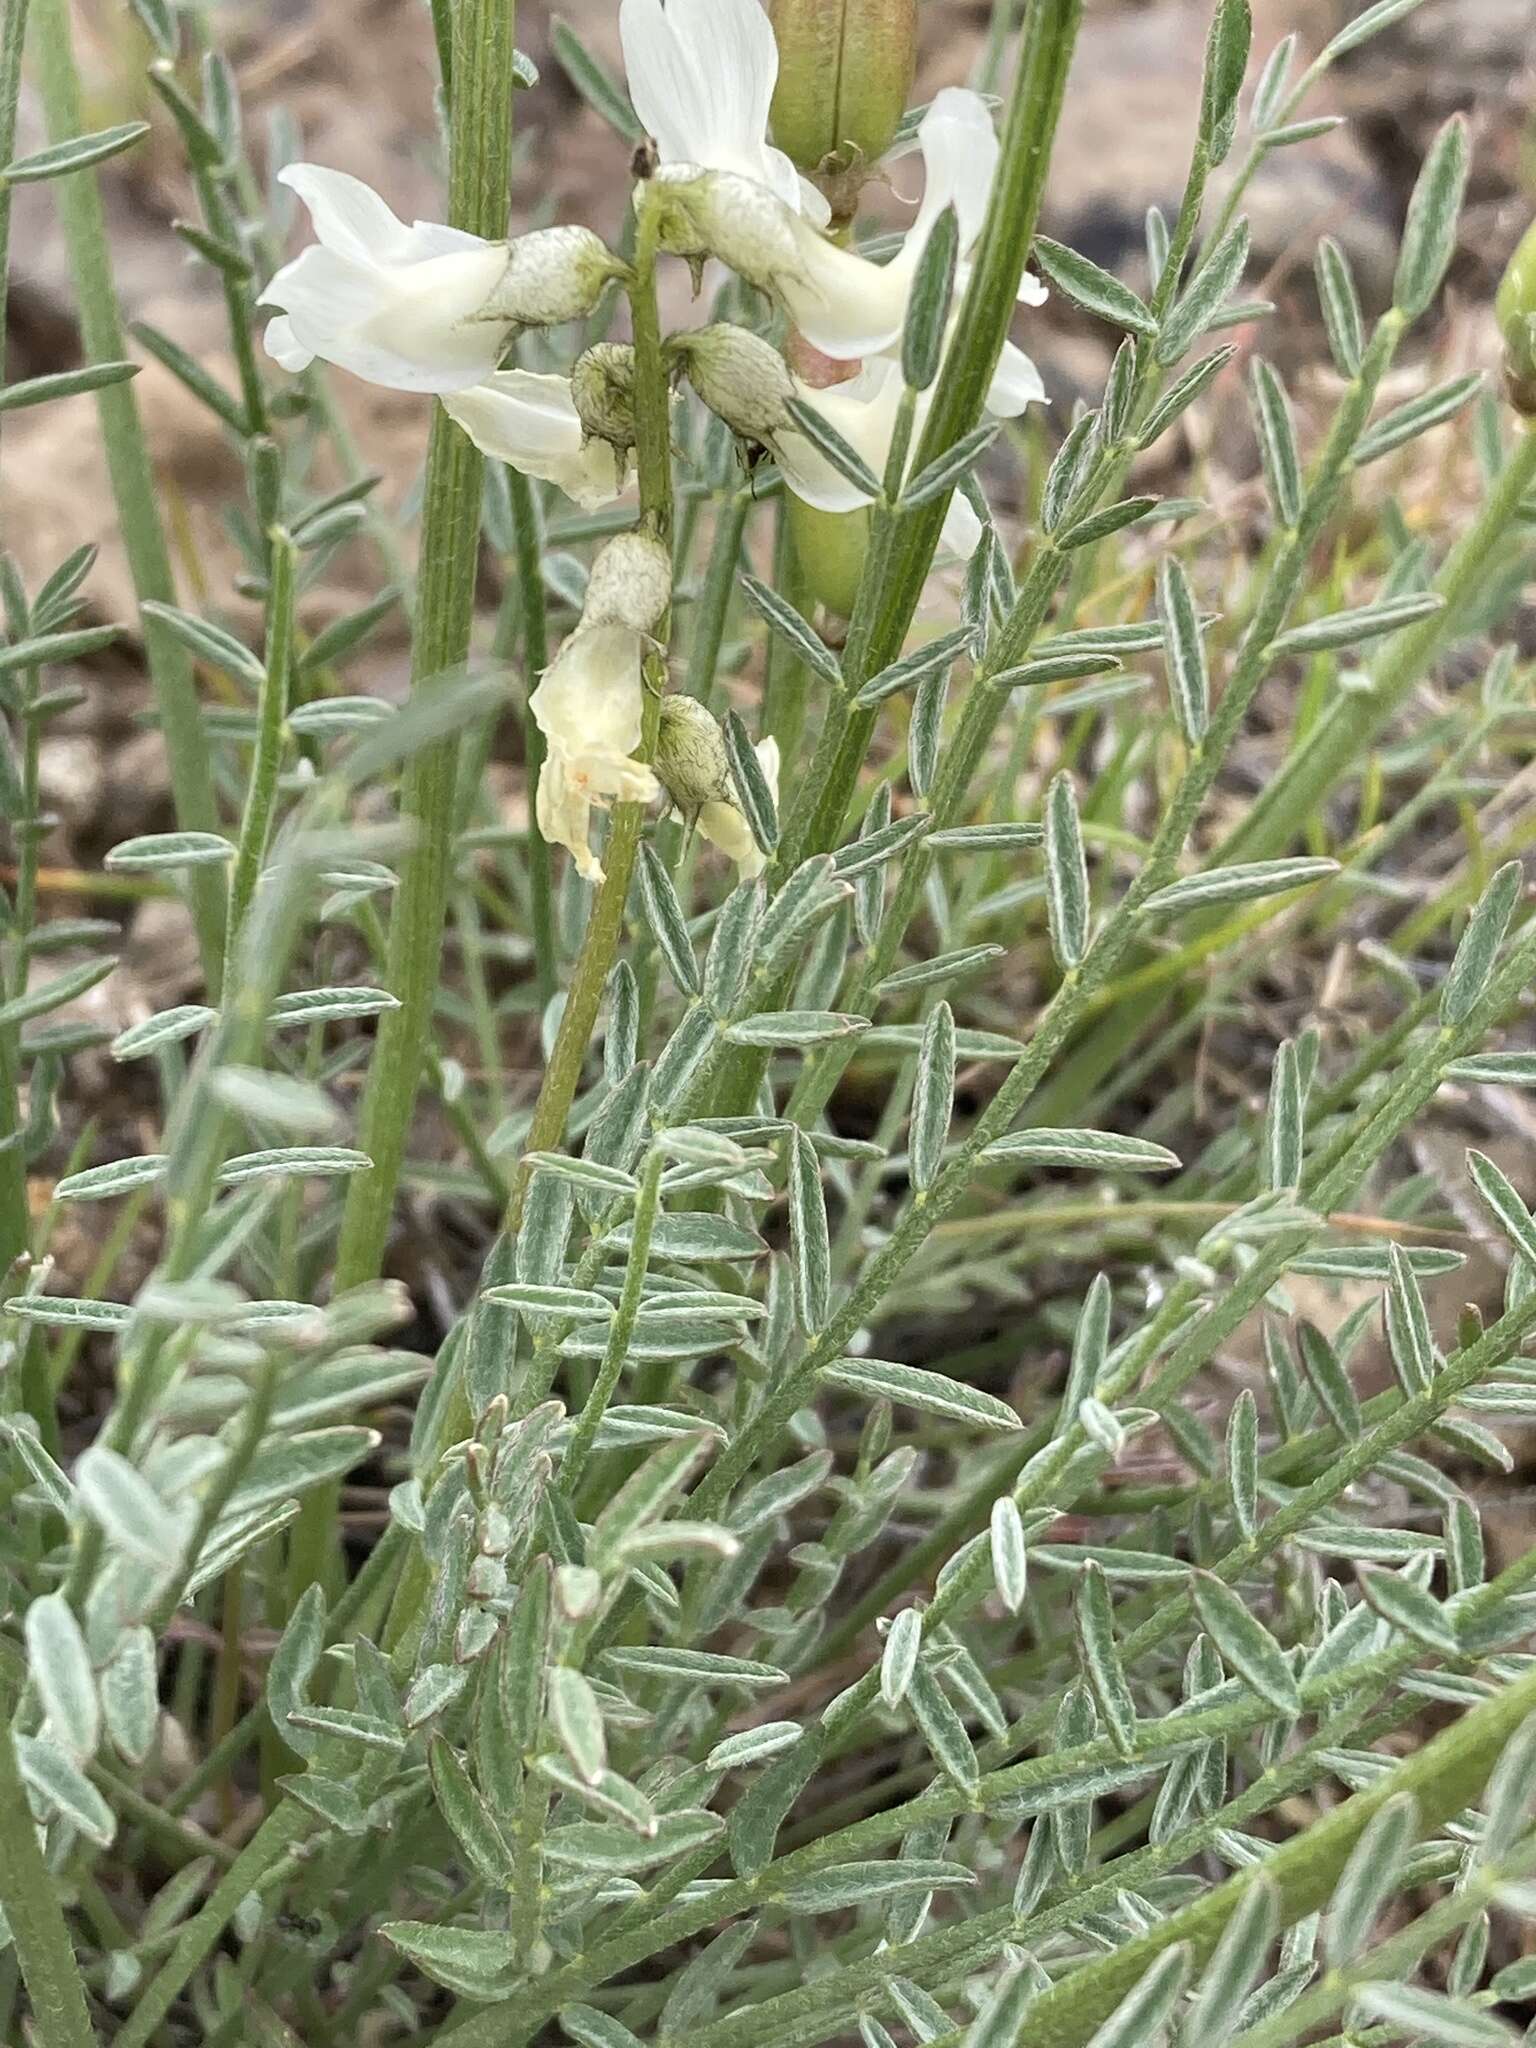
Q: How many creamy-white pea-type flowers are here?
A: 7